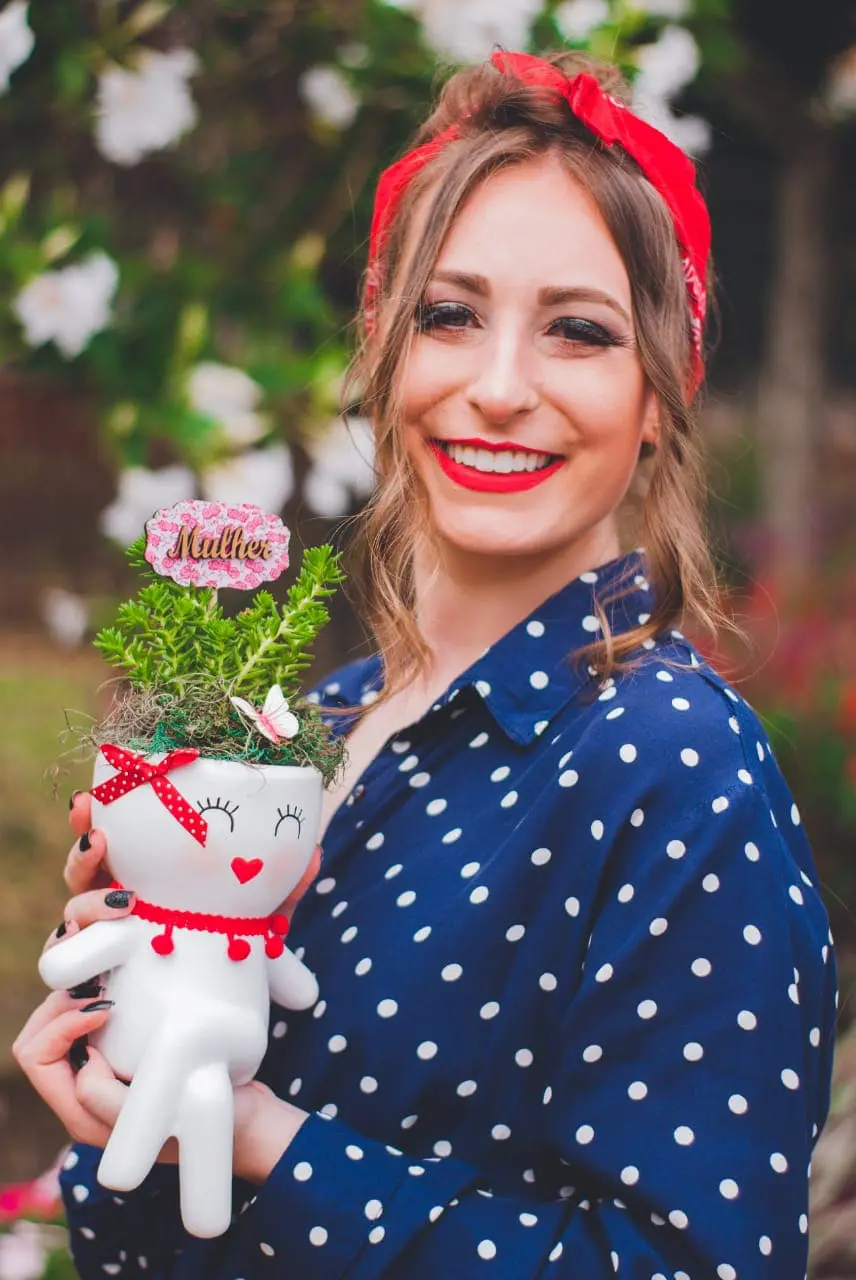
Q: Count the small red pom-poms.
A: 4